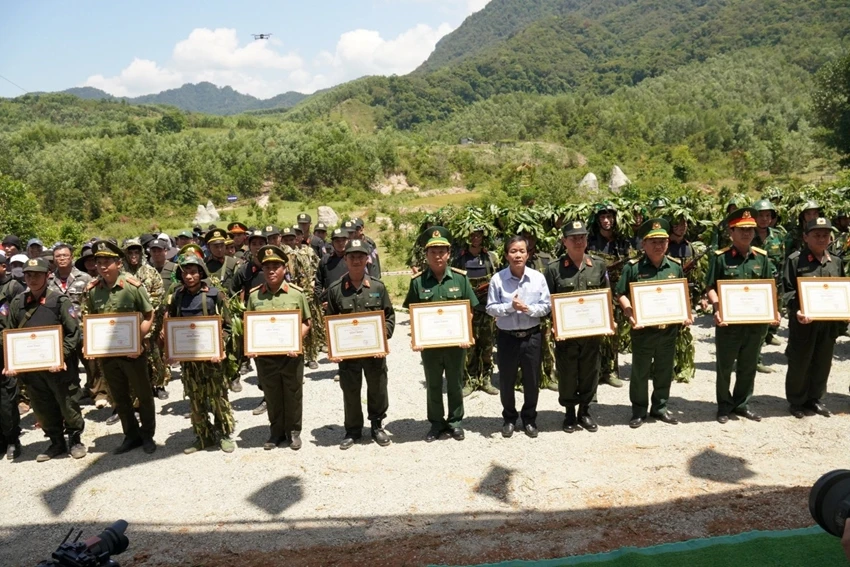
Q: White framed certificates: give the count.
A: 10